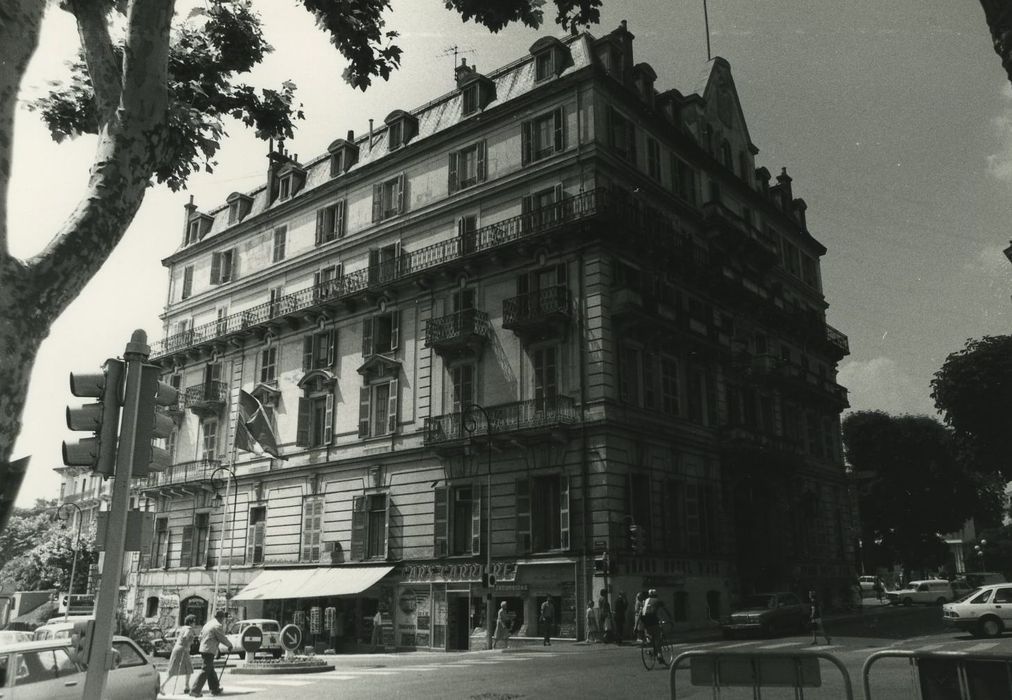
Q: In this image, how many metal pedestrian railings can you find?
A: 2